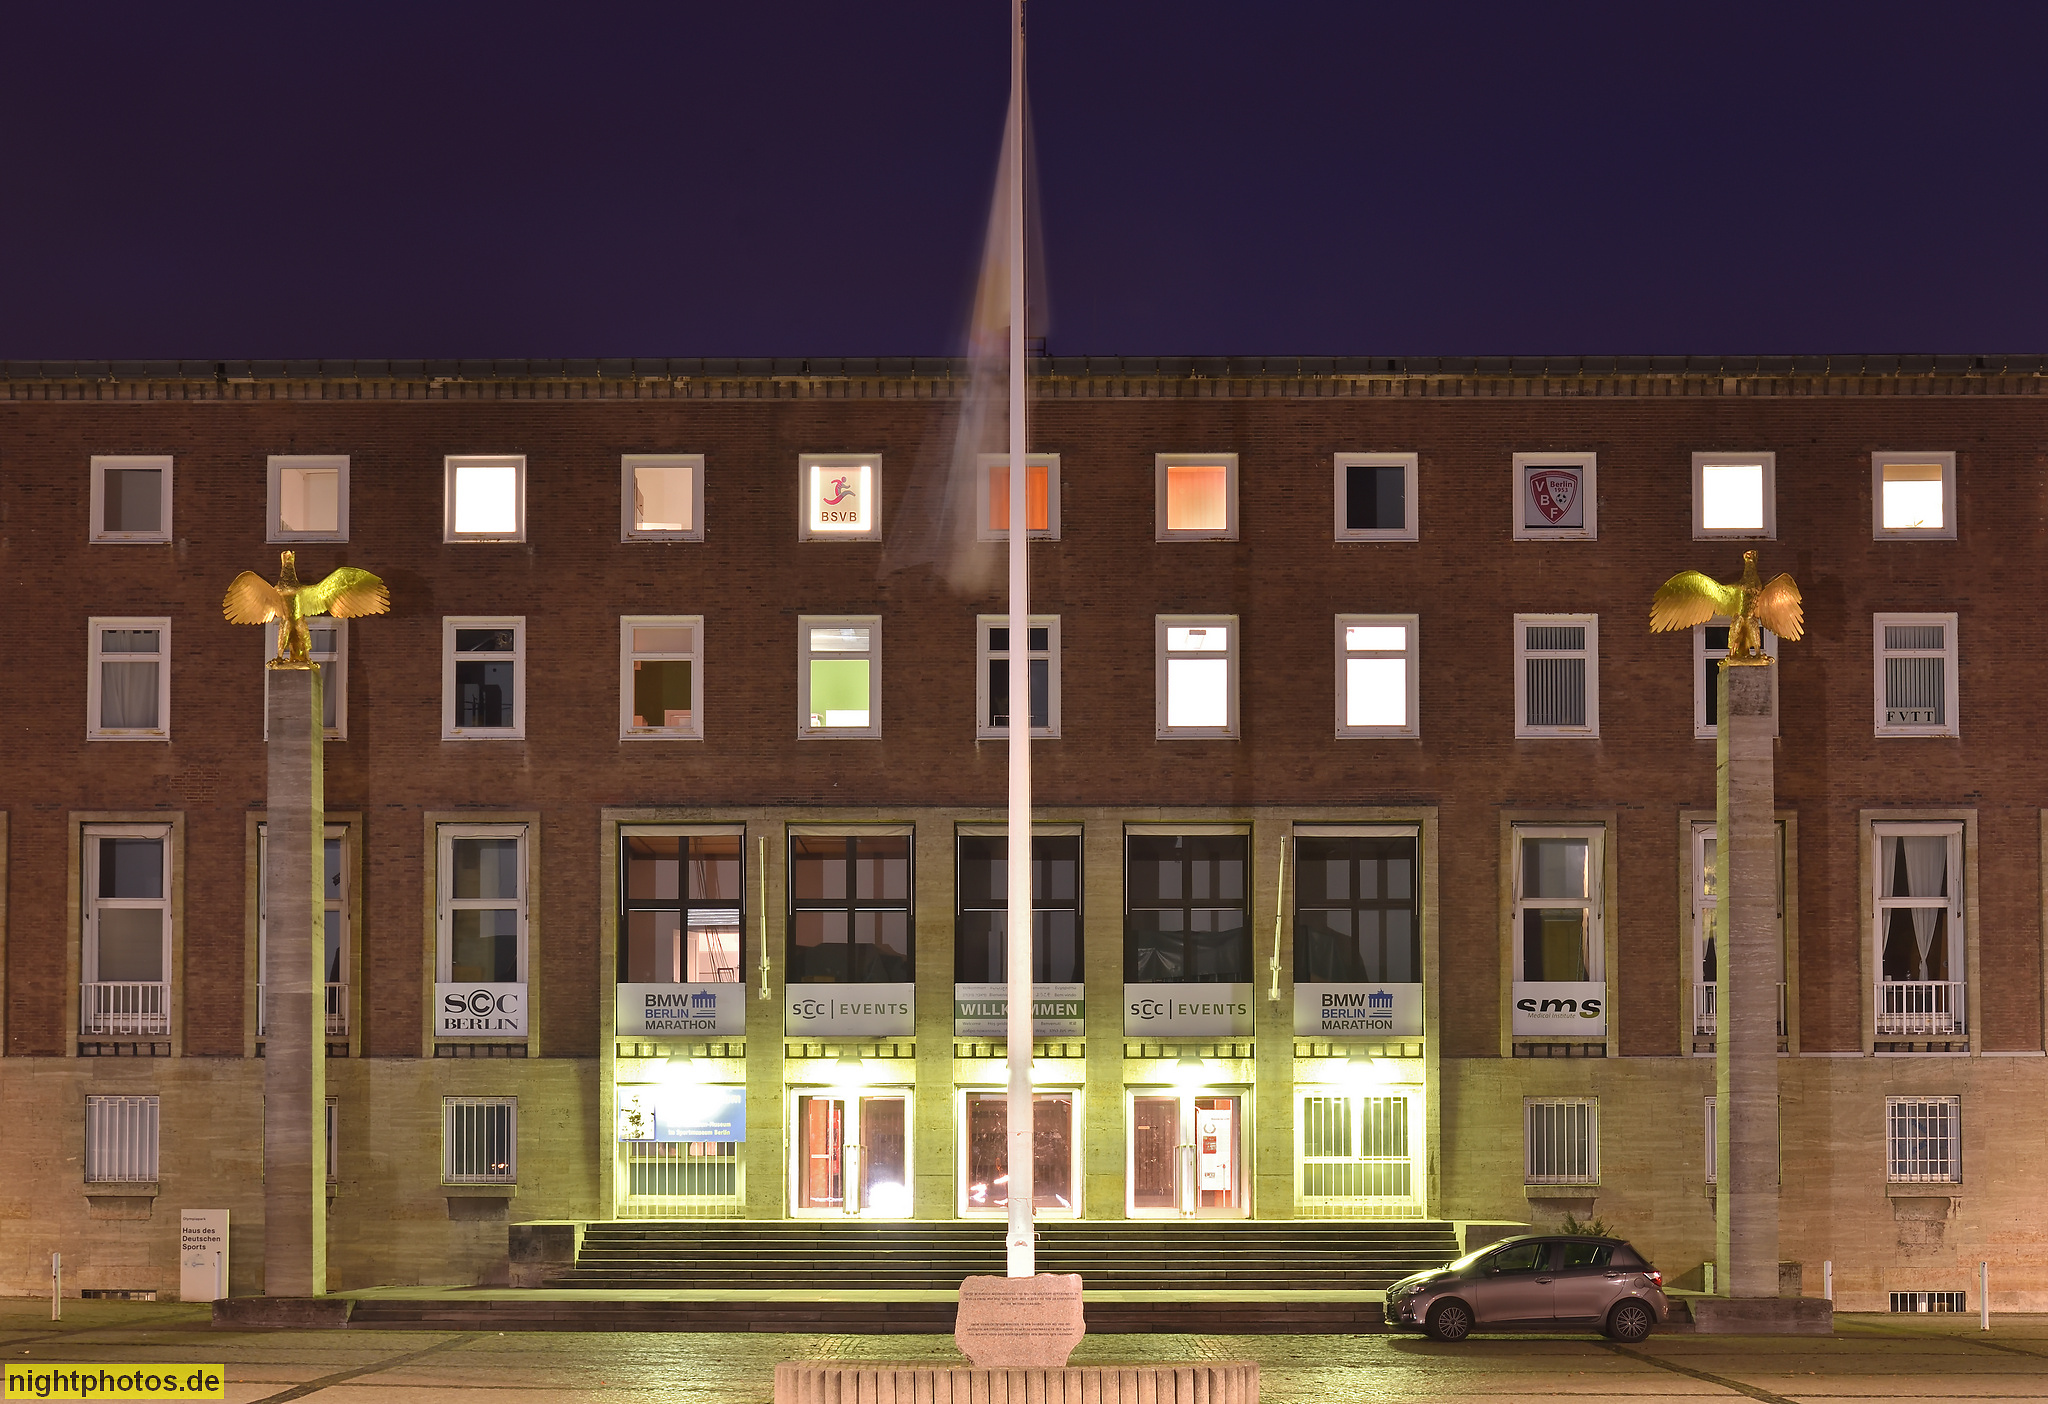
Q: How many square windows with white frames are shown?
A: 11